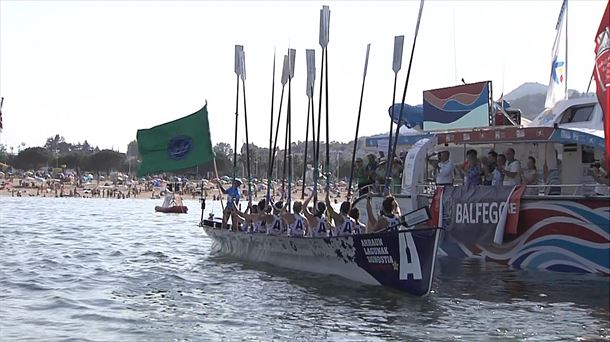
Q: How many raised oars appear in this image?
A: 13